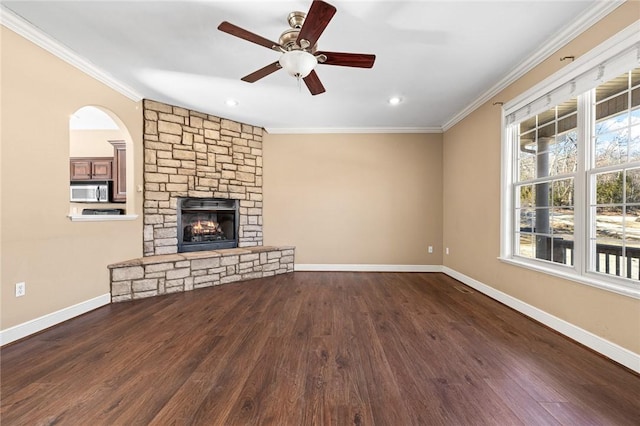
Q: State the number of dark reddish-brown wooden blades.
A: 5